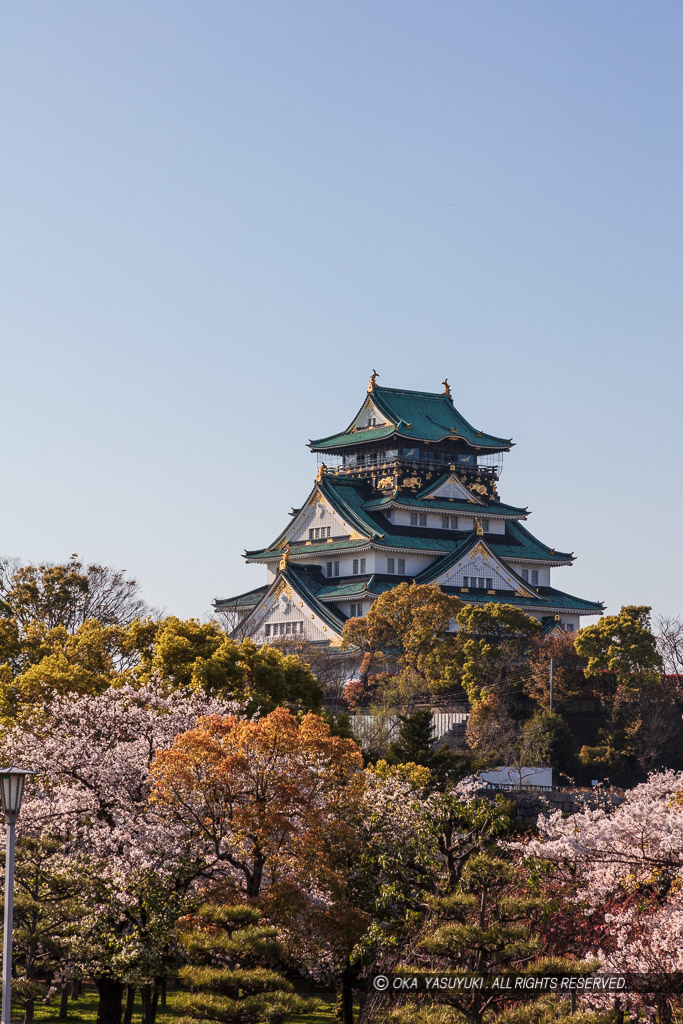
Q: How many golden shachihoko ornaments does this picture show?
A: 5